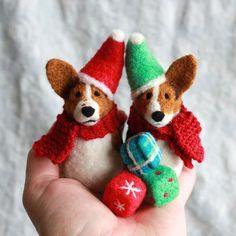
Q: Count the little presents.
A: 3